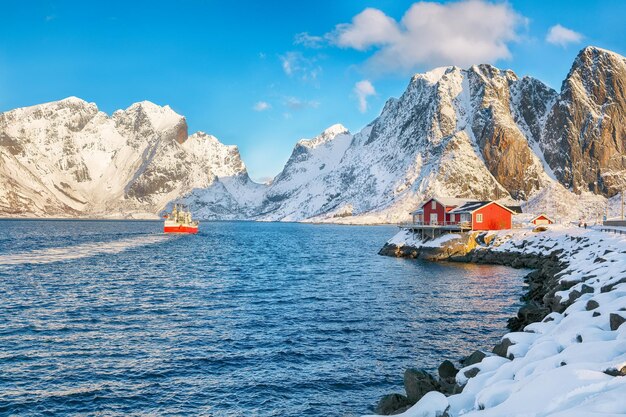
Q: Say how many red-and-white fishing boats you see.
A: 1